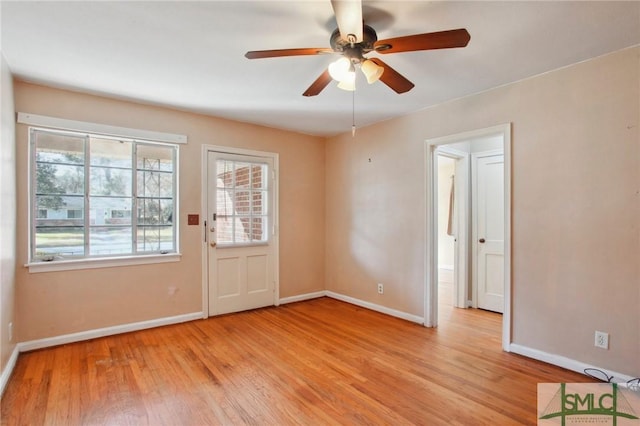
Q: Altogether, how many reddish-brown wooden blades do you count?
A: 4